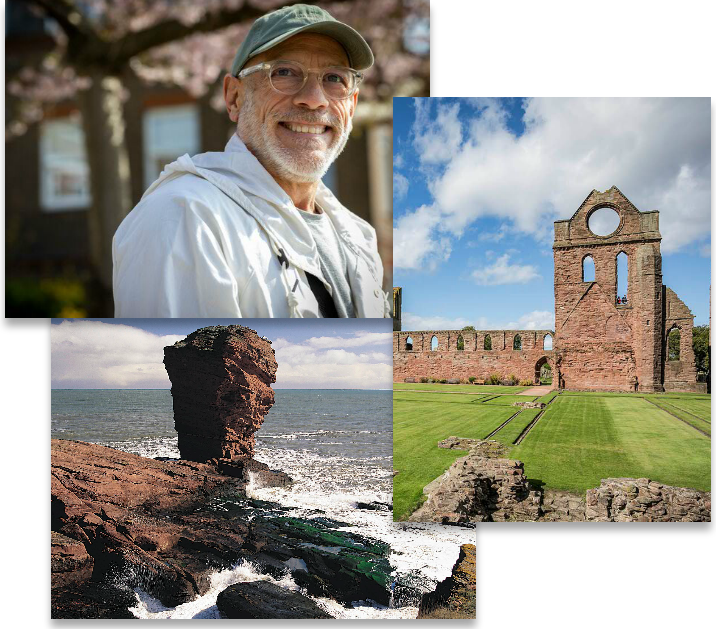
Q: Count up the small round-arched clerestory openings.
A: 6